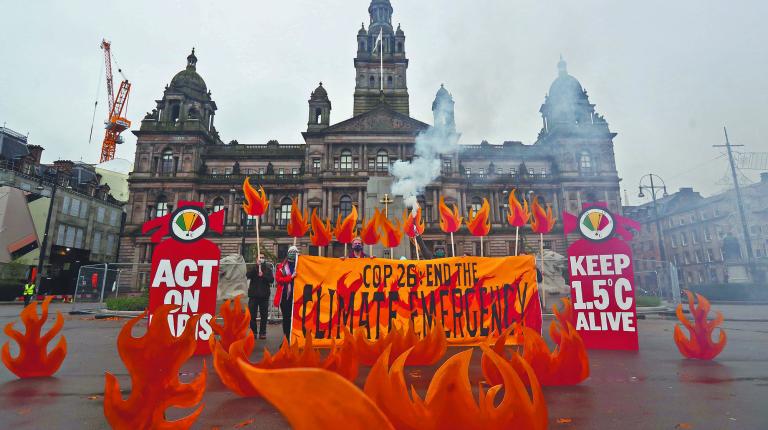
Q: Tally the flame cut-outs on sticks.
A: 11